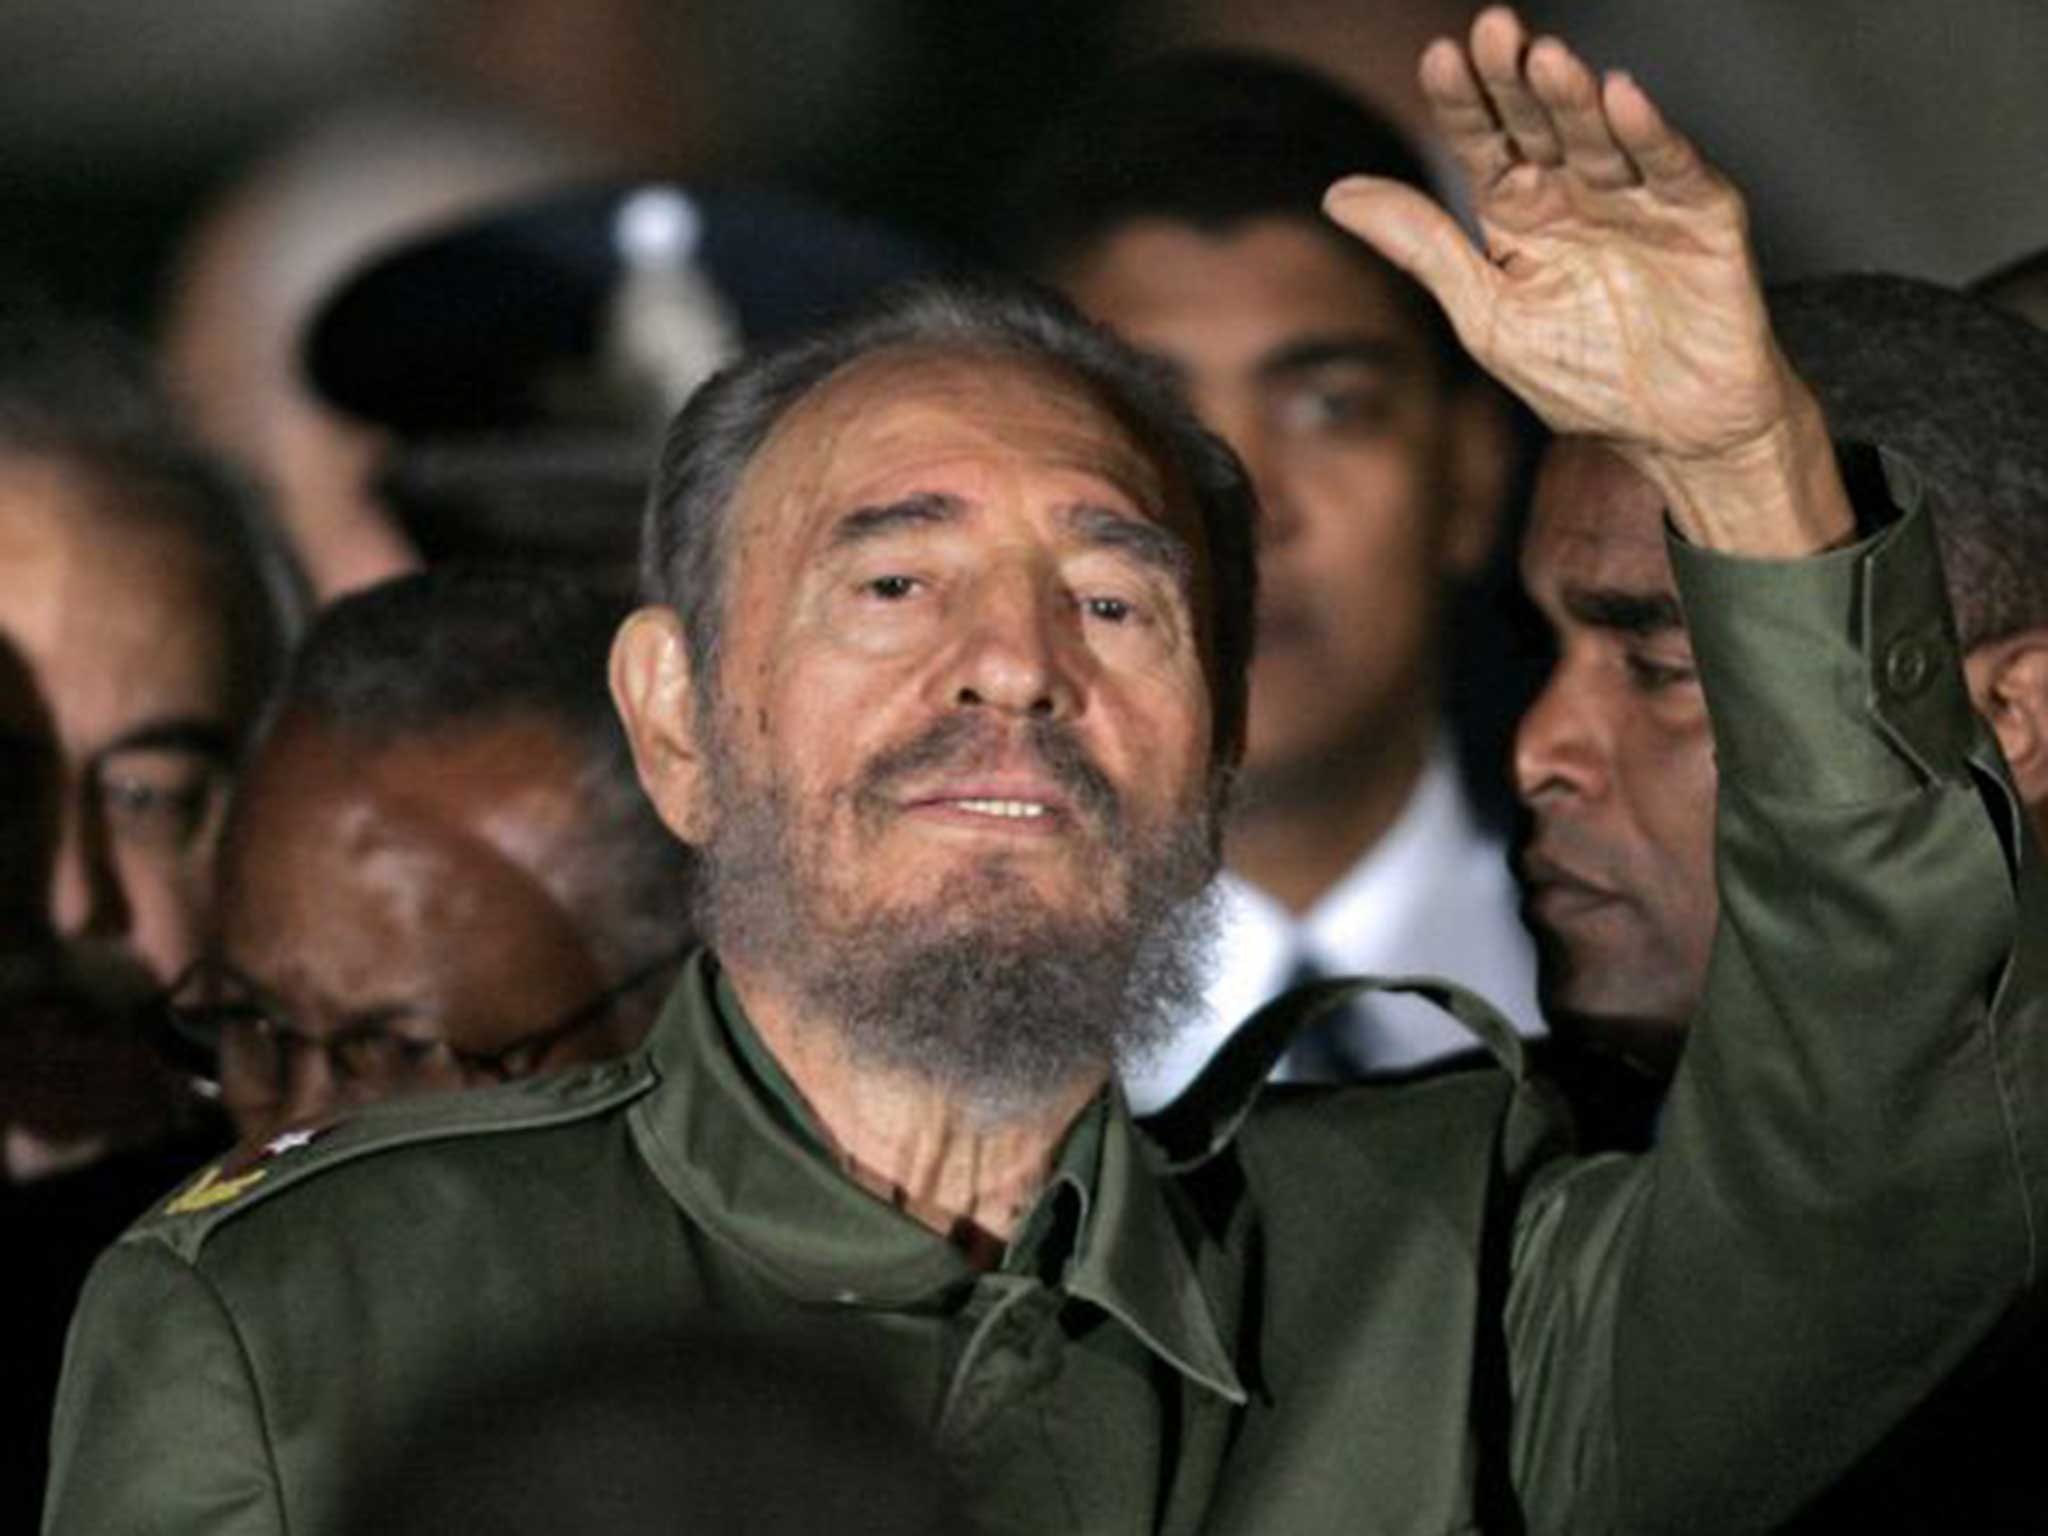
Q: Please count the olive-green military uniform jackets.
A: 1